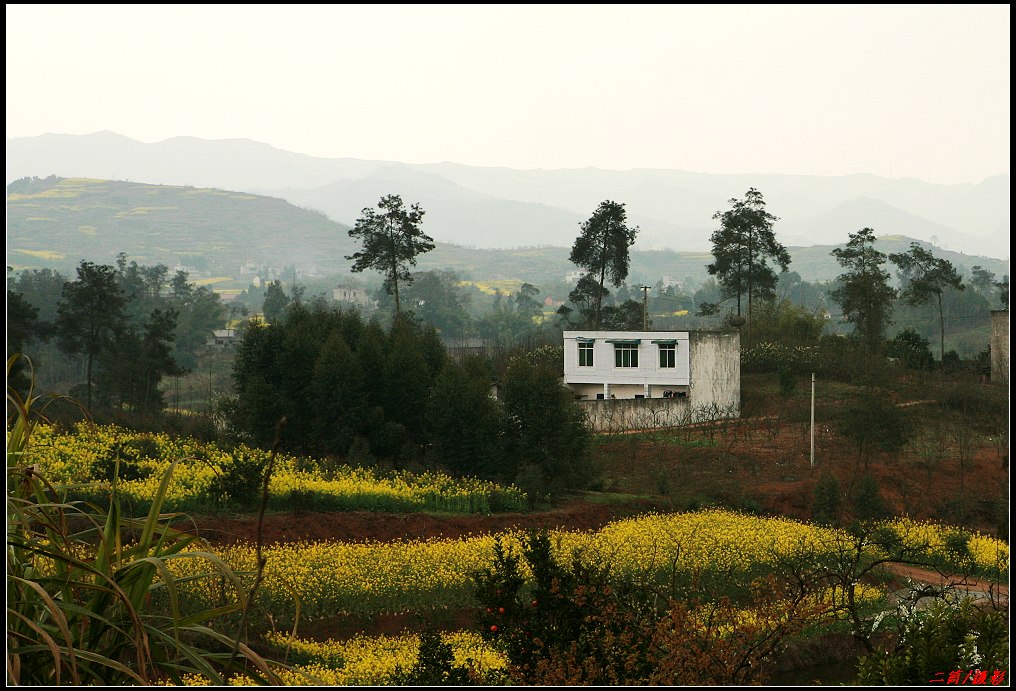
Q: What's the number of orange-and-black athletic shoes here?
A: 0